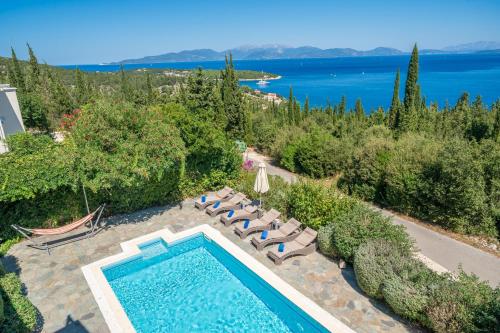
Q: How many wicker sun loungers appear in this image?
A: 6